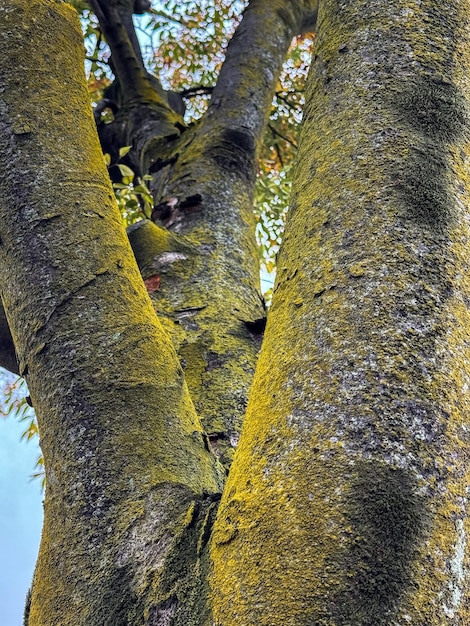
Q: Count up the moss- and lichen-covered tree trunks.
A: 3